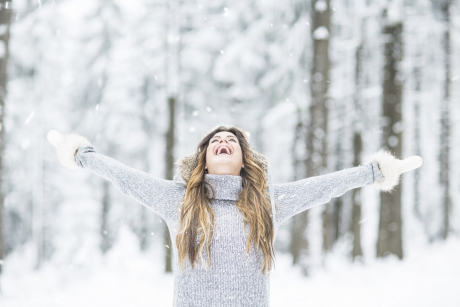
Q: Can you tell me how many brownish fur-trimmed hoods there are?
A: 1